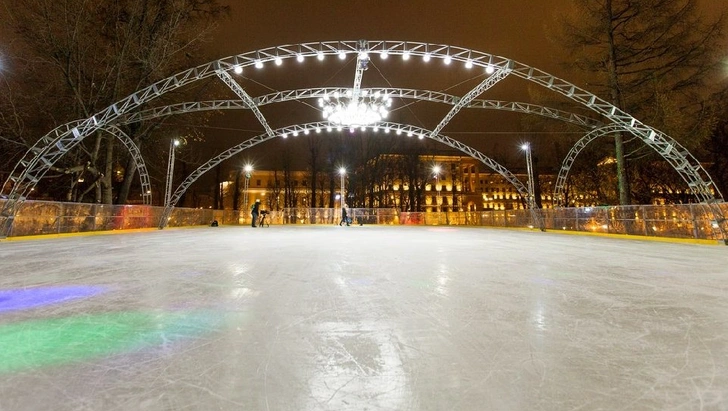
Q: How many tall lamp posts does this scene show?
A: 5